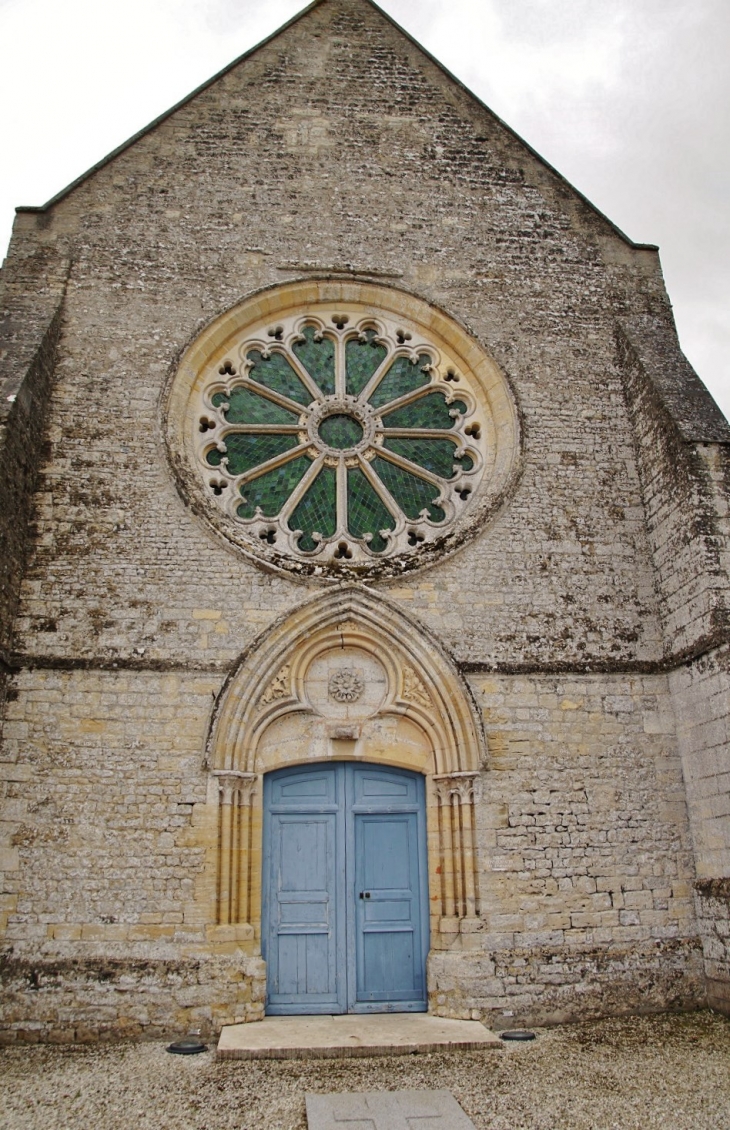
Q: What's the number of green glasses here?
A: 13